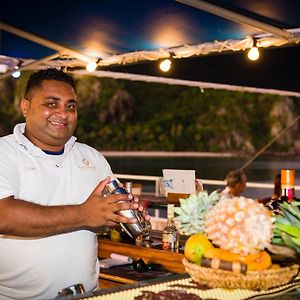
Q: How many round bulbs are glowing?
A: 4